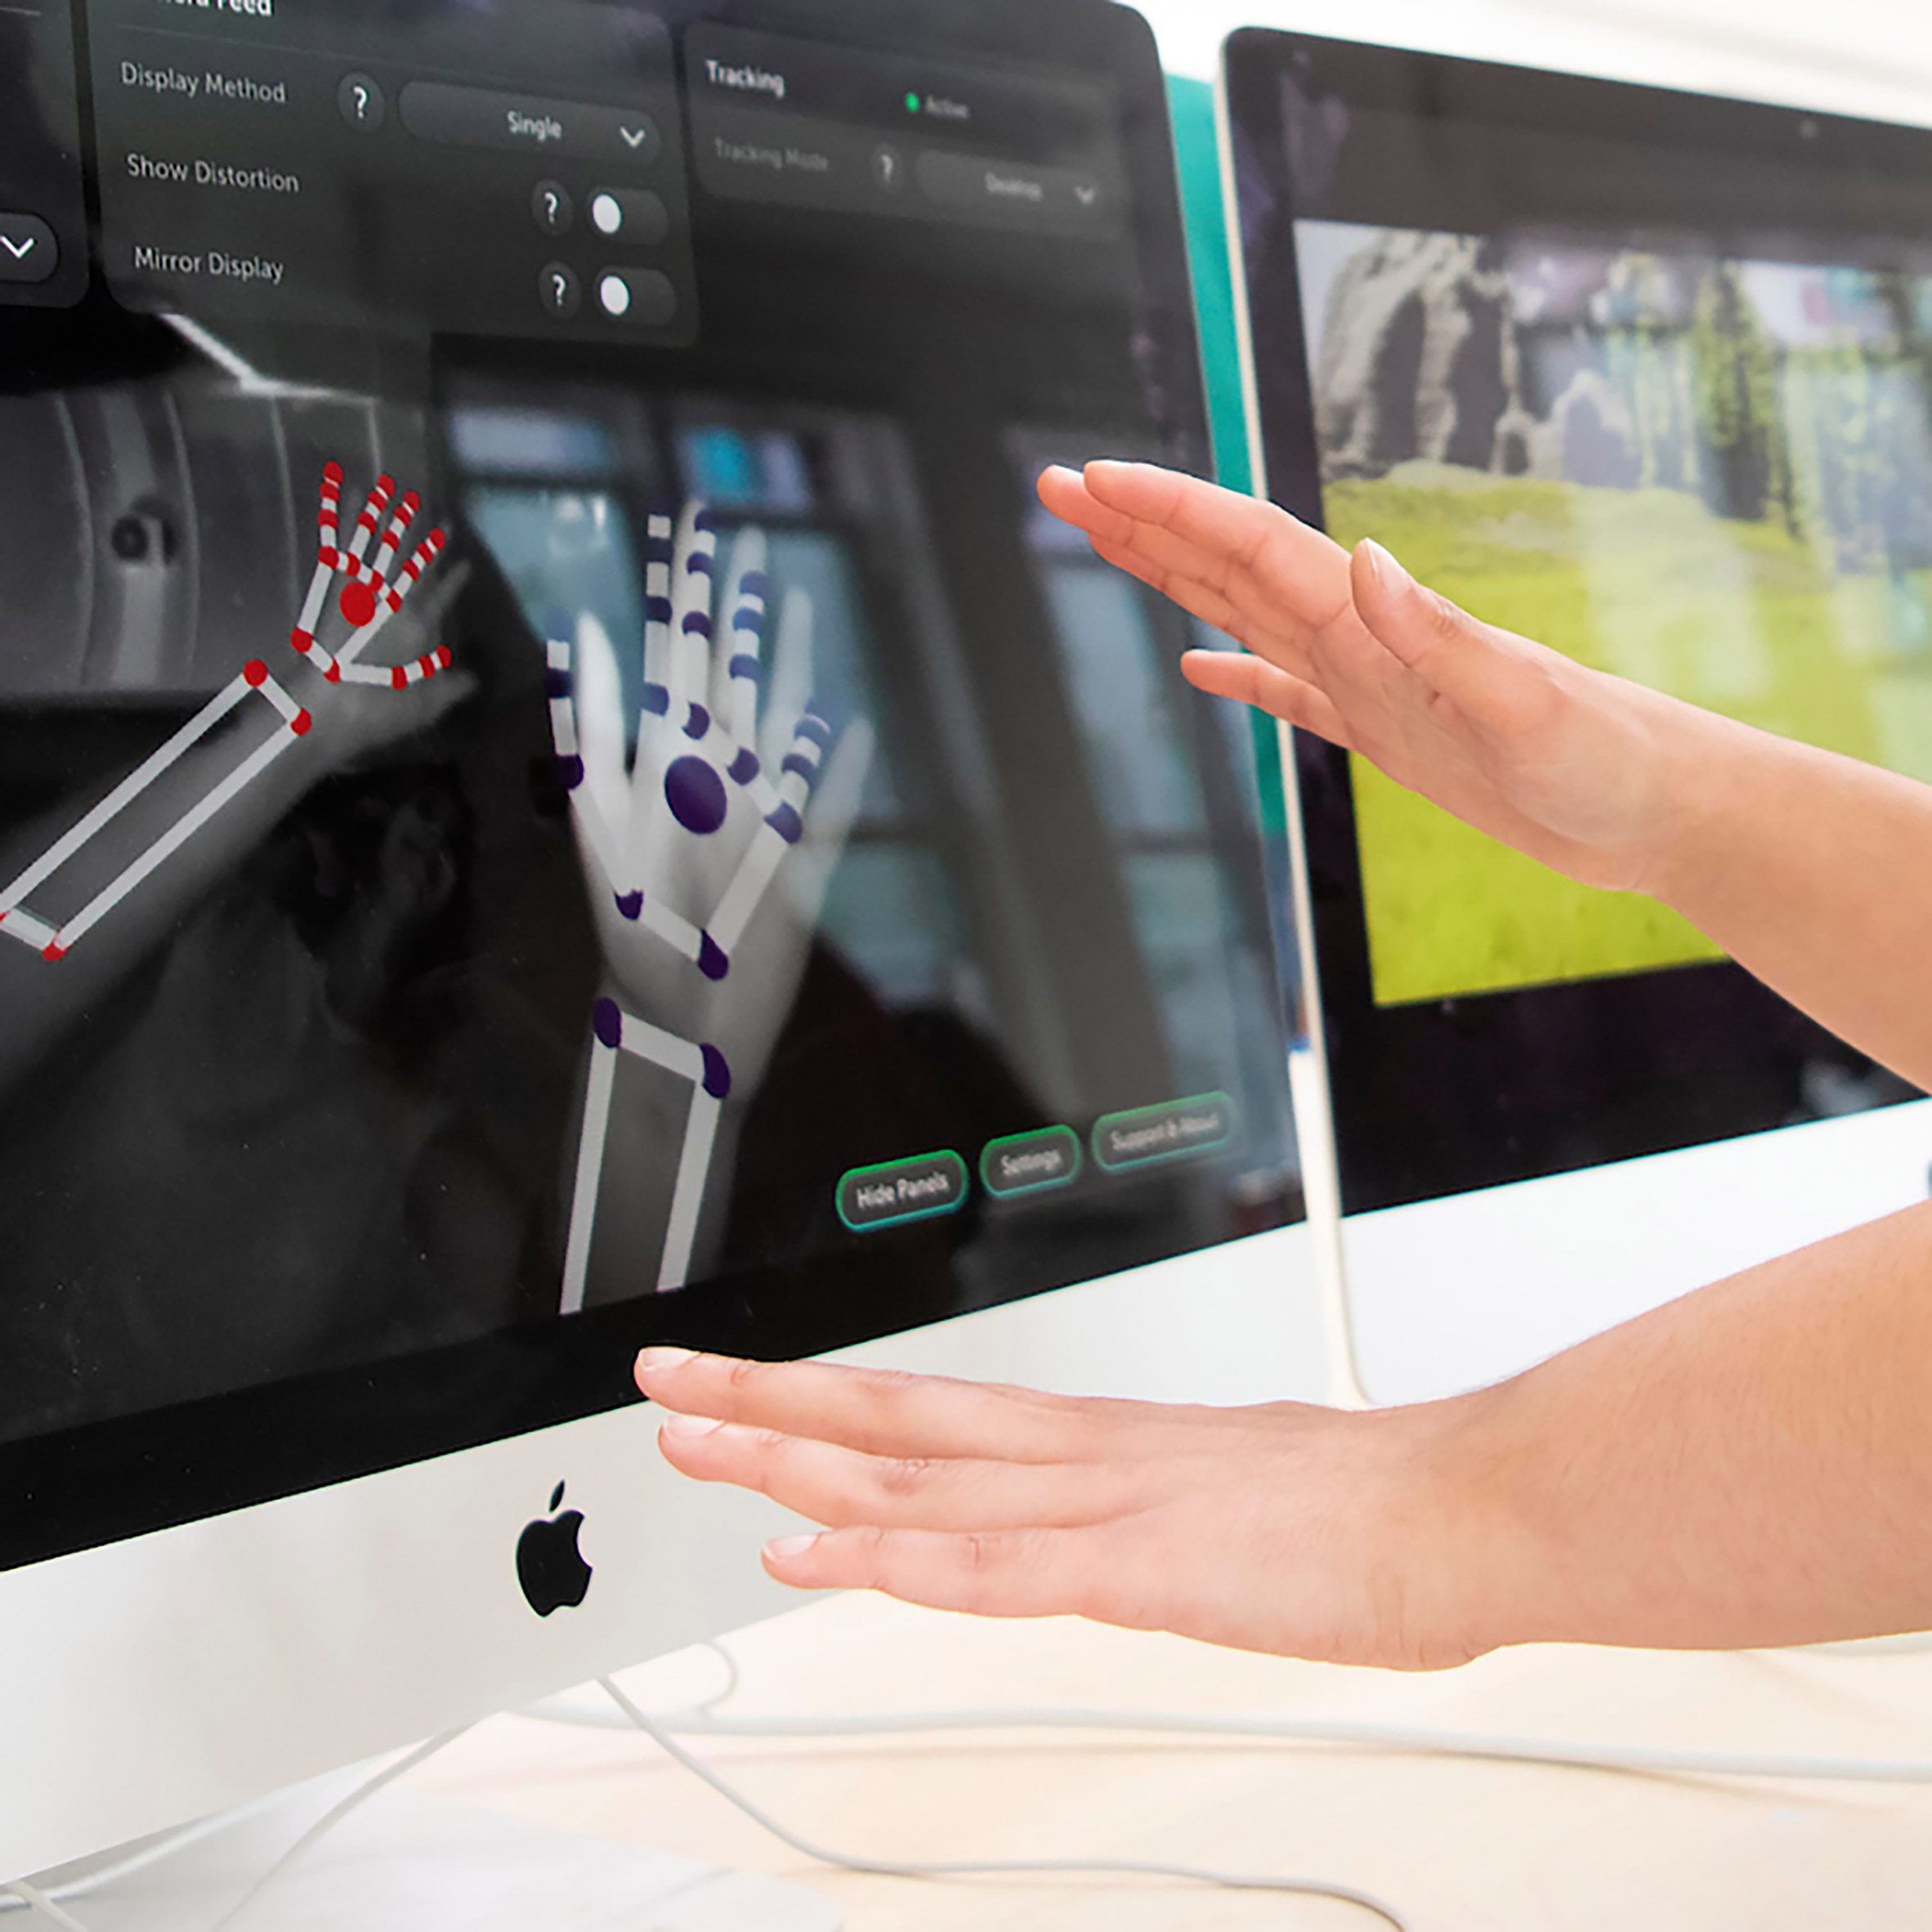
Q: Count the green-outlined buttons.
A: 3